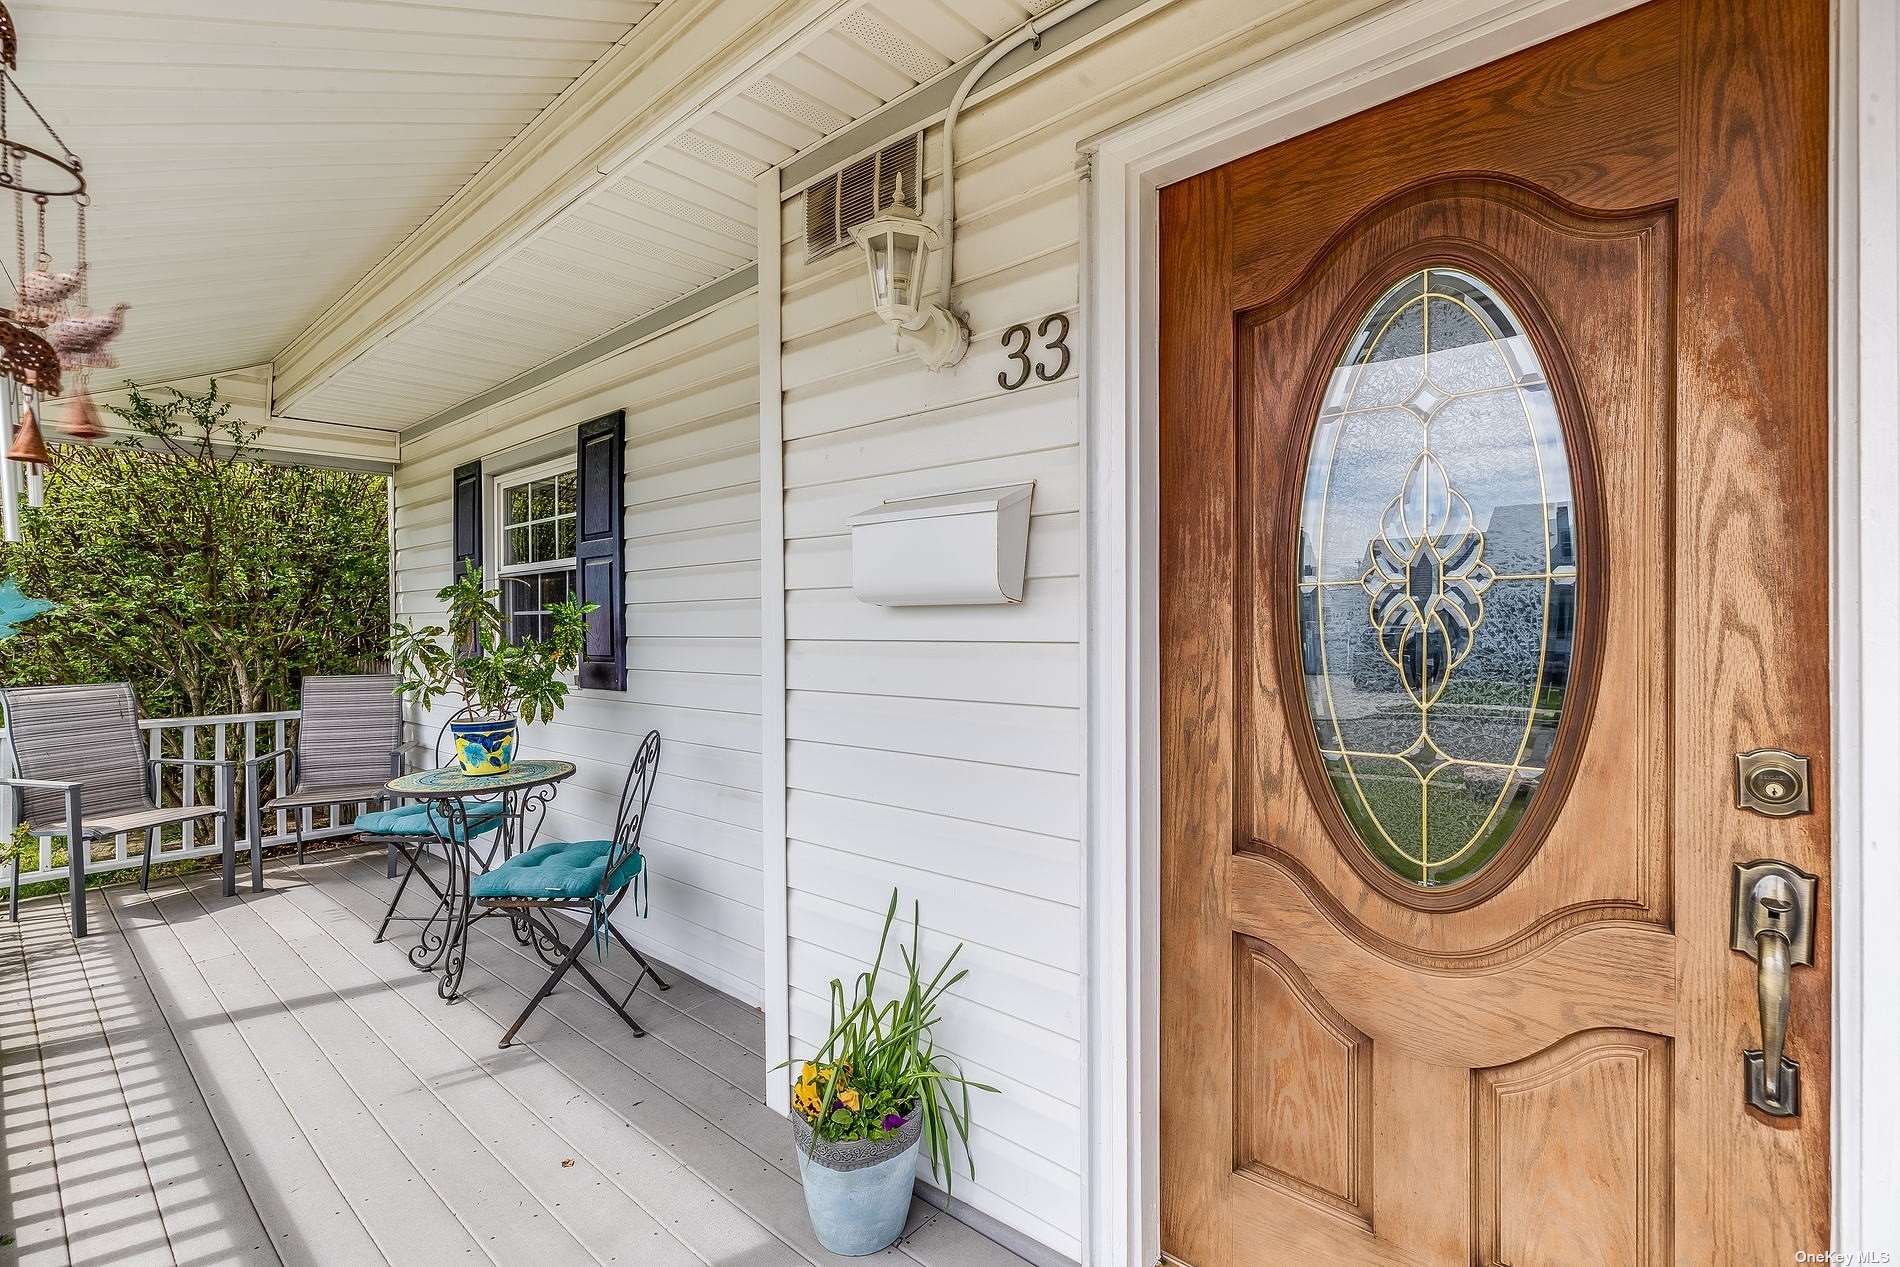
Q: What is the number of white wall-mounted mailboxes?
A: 1